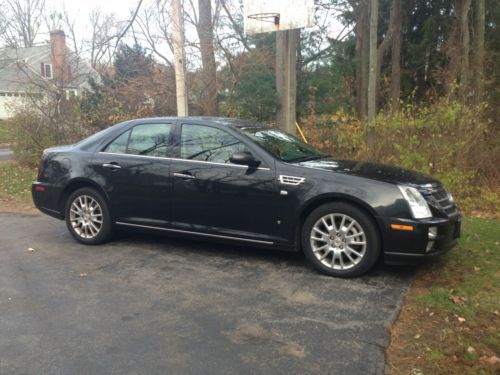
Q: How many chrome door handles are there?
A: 2